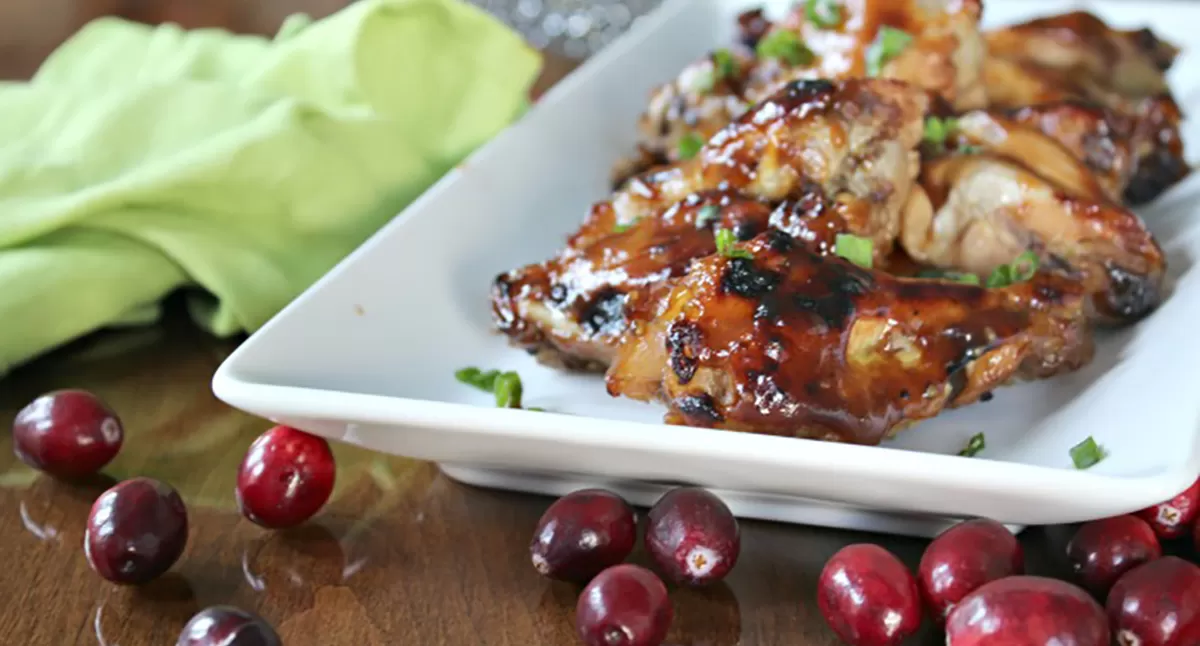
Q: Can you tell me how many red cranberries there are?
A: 13